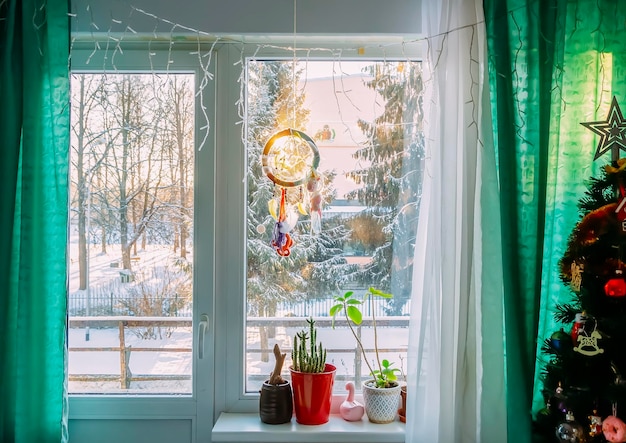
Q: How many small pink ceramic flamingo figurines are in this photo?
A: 1